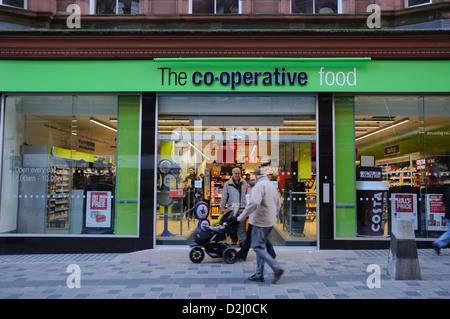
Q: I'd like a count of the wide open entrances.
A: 1